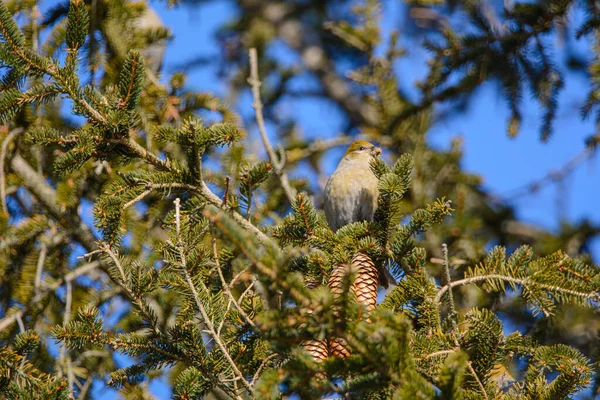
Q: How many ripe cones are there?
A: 4